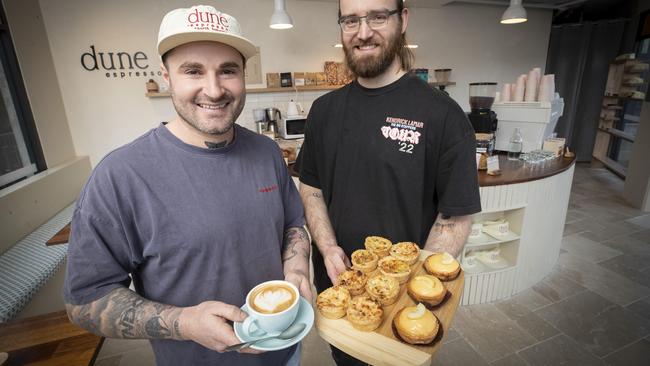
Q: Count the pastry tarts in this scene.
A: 11